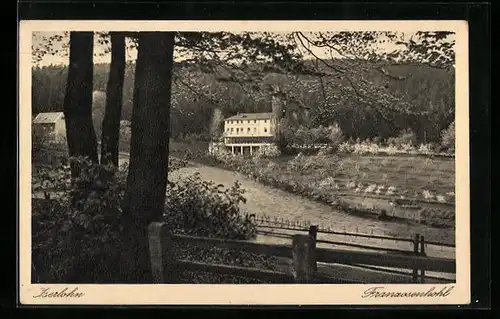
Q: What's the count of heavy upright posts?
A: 2